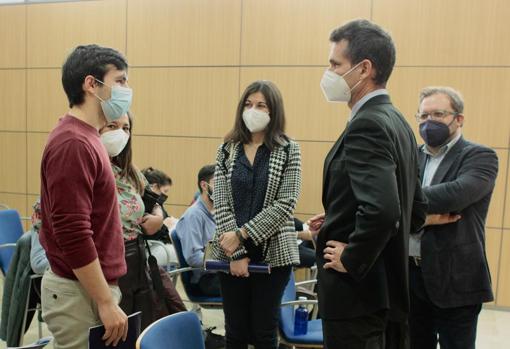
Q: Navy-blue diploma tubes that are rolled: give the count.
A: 1